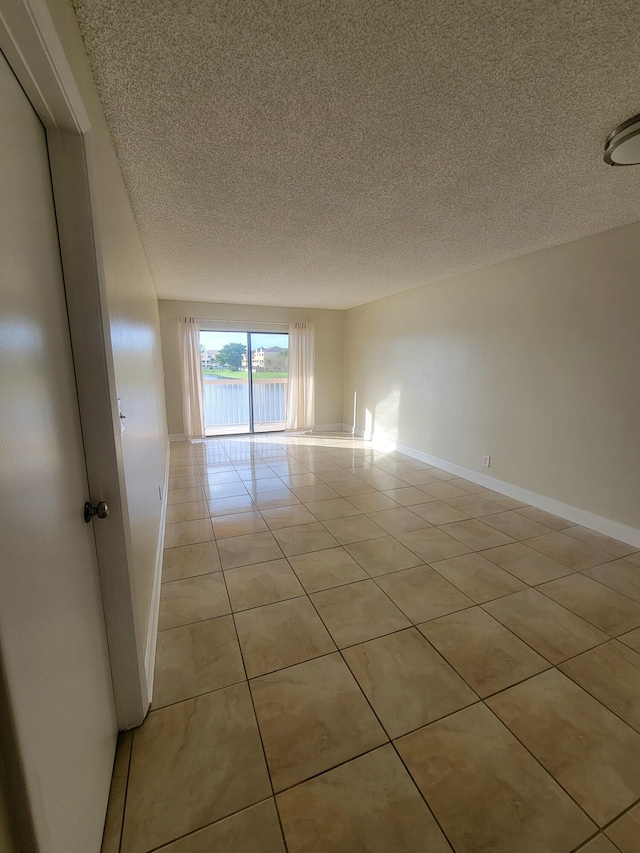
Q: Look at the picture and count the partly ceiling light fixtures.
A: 1